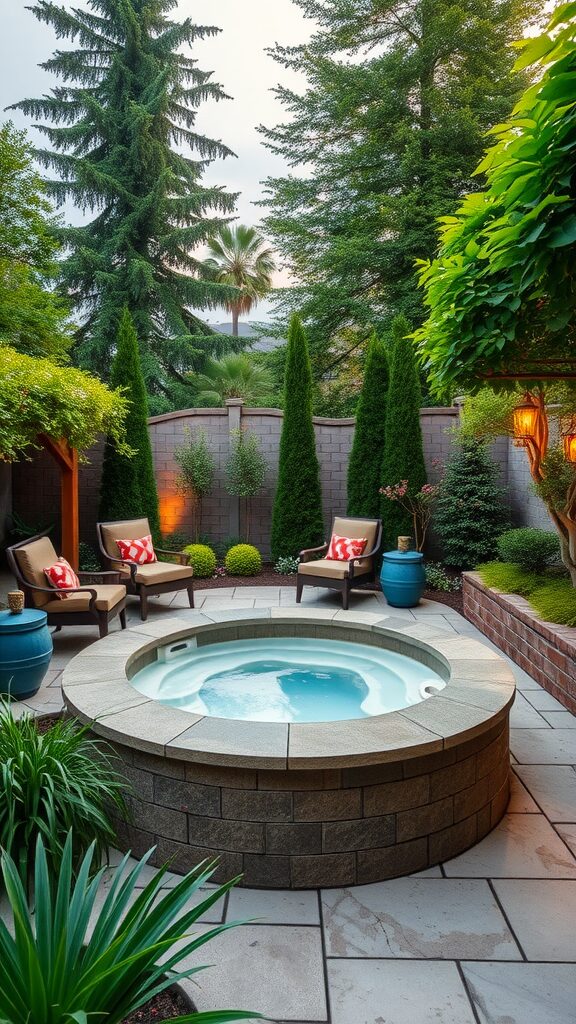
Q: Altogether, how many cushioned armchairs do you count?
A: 3